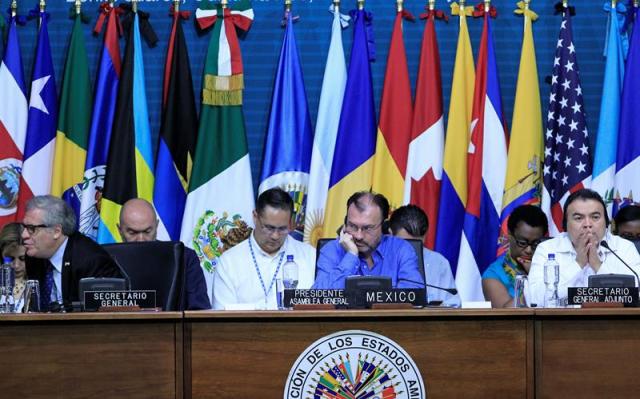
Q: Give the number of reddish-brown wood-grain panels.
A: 3